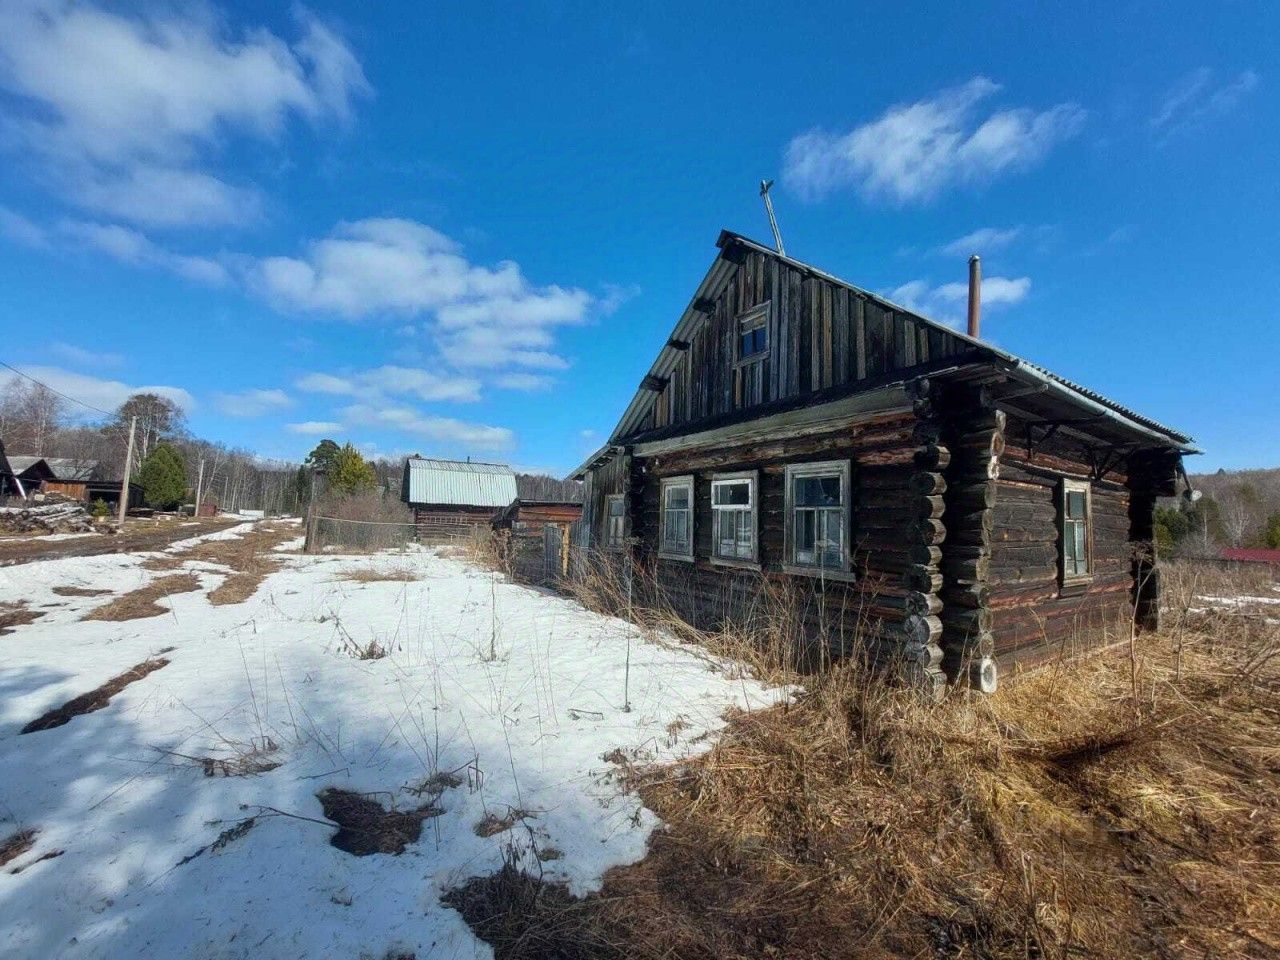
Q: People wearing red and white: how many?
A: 0